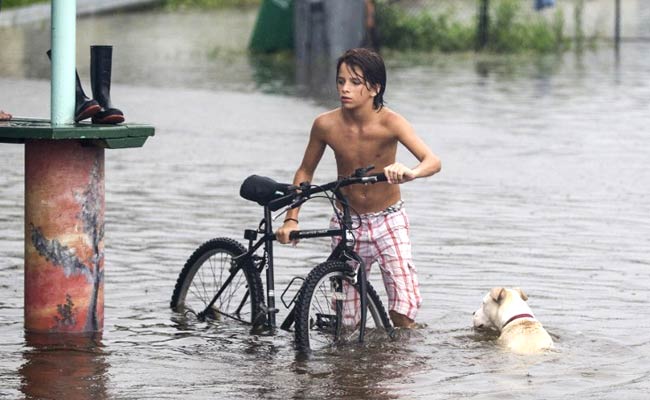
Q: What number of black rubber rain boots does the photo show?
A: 2